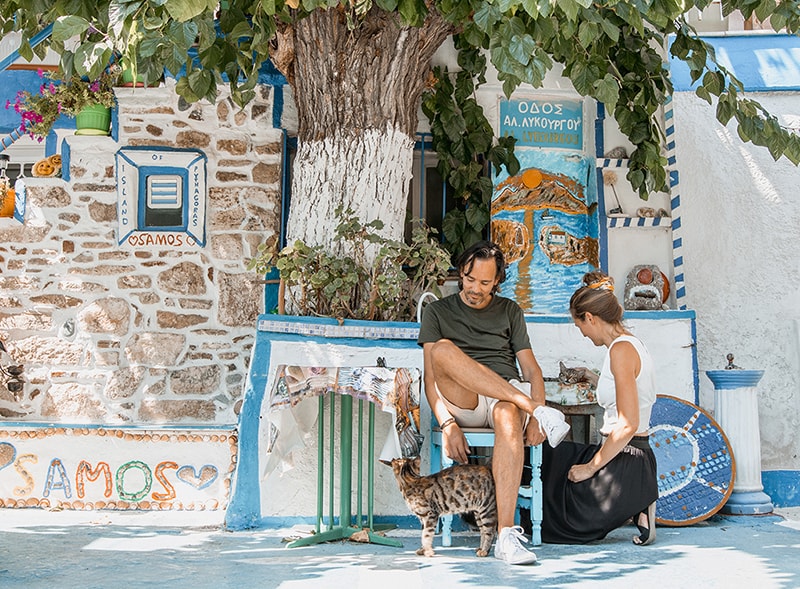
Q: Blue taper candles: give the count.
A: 0